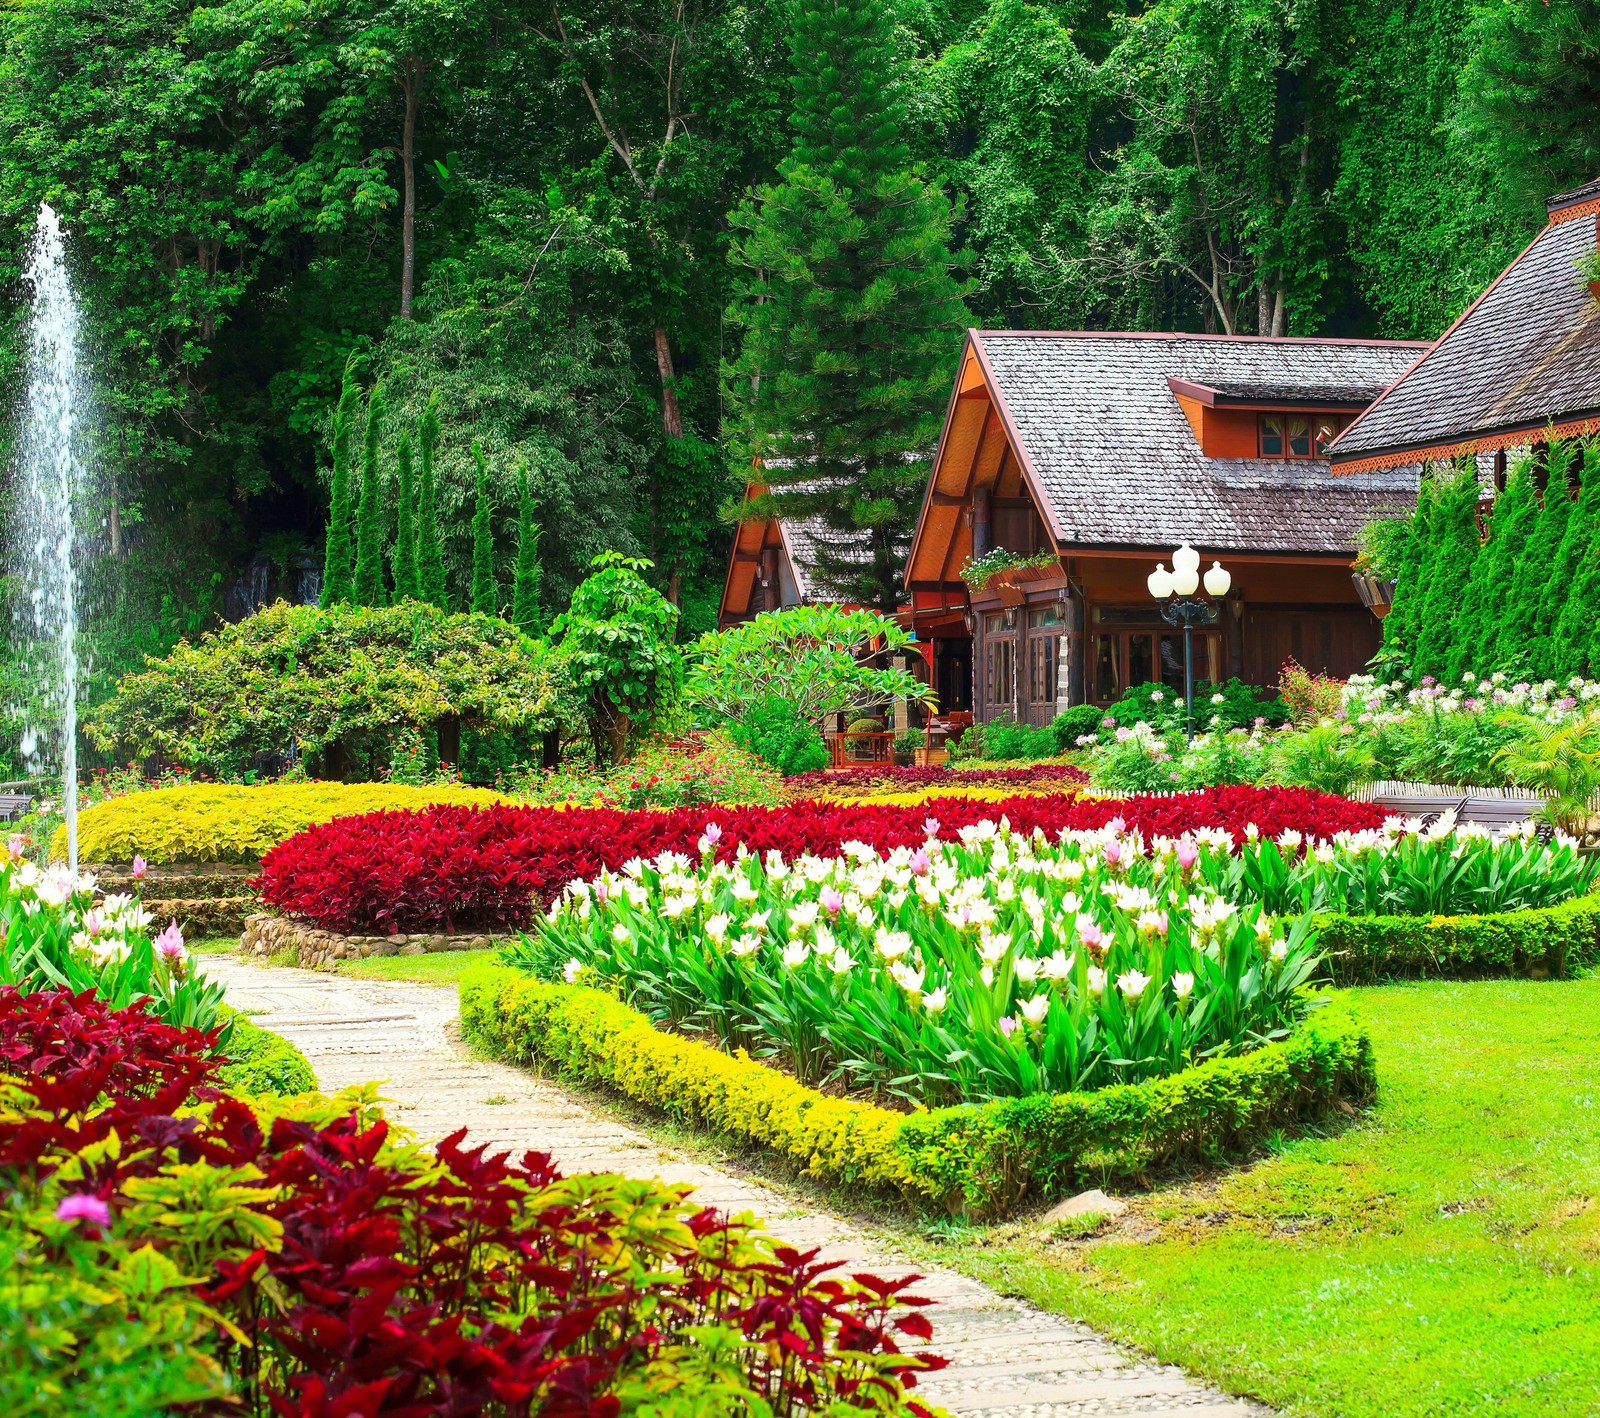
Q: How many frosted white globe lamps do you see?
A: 4